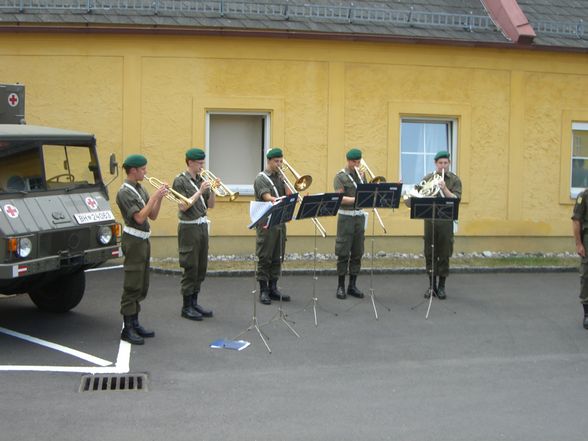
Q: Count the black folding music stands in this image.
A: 5